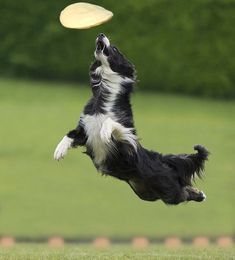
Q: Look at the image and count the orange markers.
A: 7